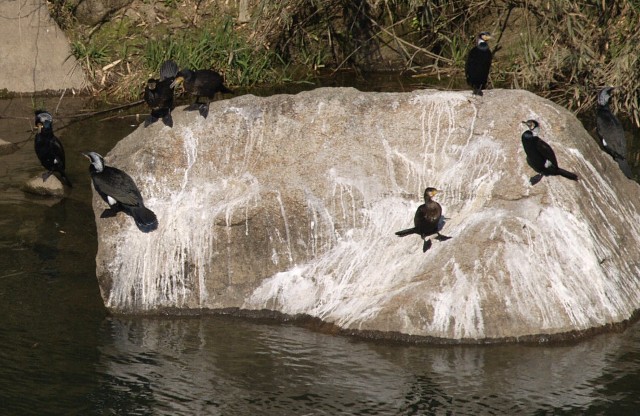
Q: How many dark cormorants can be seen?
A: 8